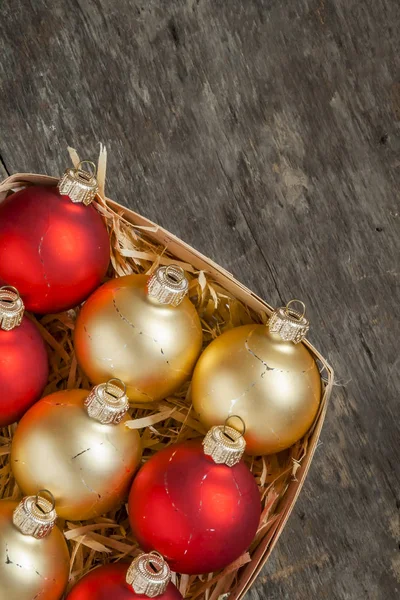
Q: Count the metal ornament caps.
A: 8